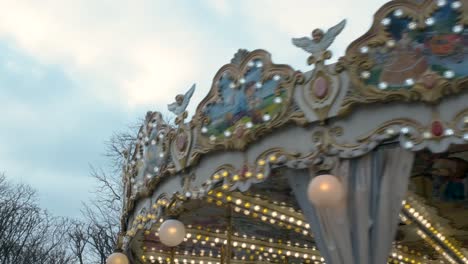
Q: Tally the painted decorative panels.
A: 3